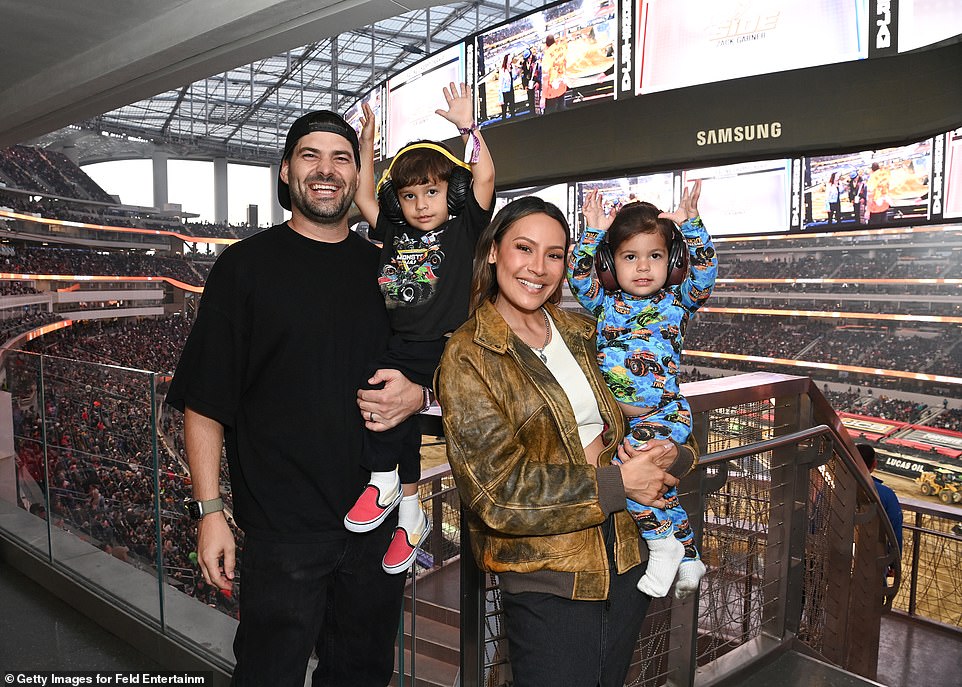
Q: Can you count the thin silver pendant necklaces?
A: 1